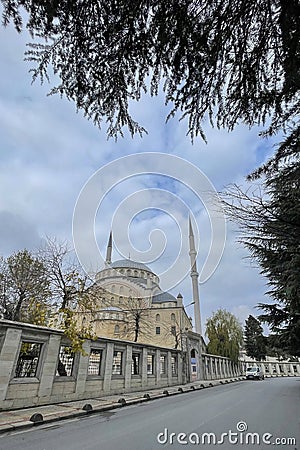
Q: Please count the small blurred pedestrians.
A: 0